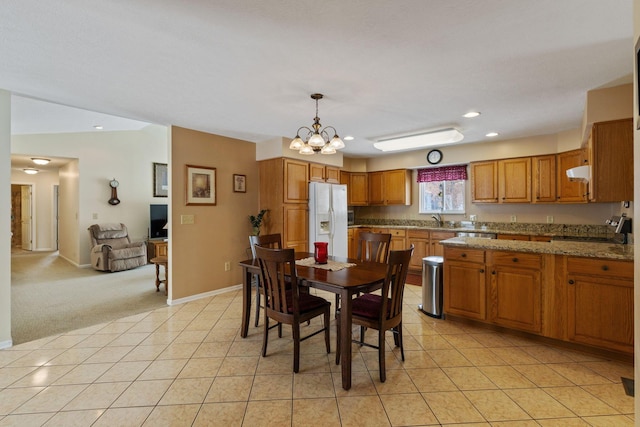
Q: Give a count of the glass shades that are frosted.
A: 5